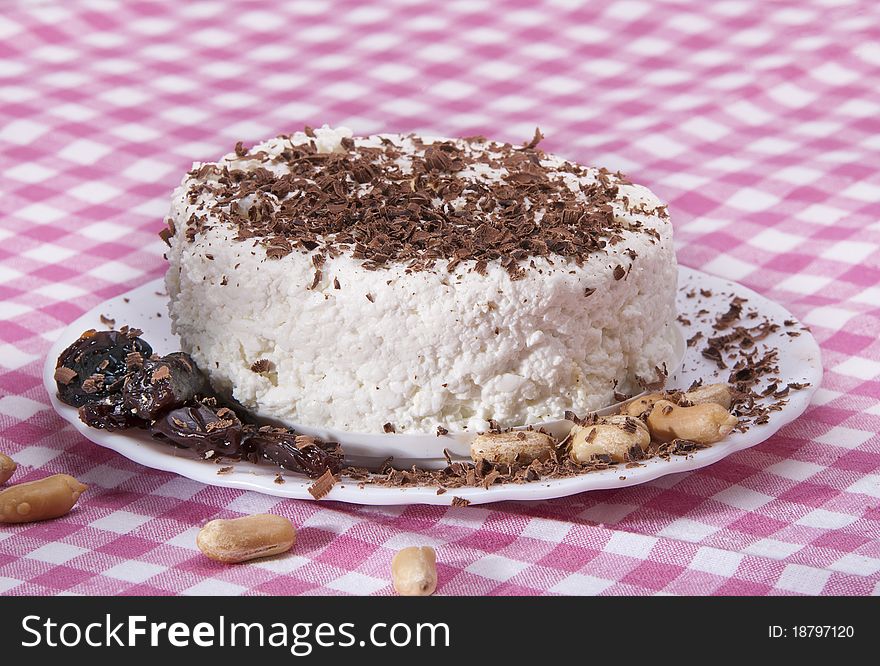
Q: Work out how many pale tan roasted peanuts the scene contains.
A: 9